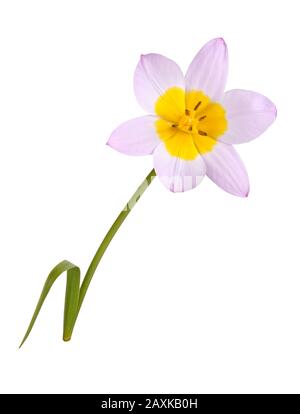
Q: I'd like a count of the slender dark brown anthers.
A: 6